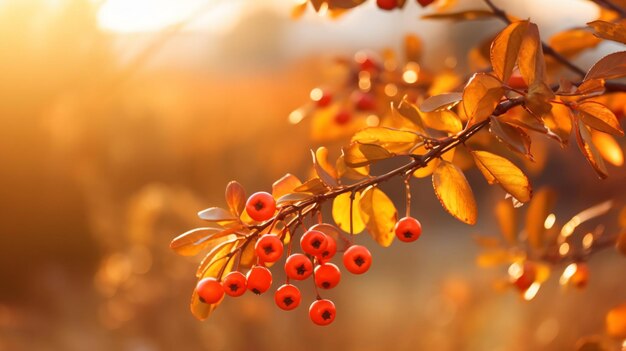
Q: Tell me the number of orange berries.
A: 13